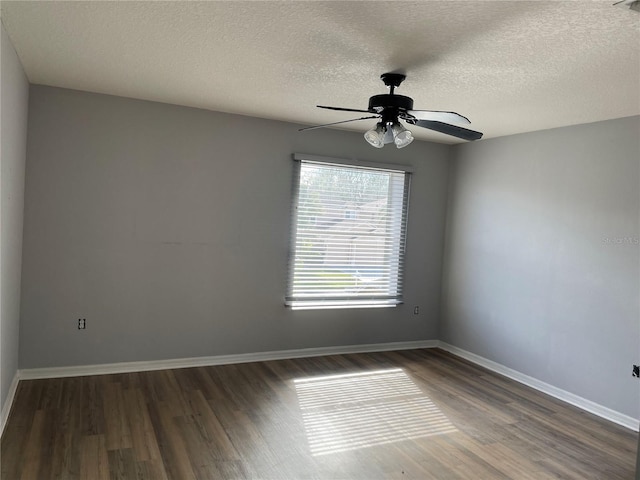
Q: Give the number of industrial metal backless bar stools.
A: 0